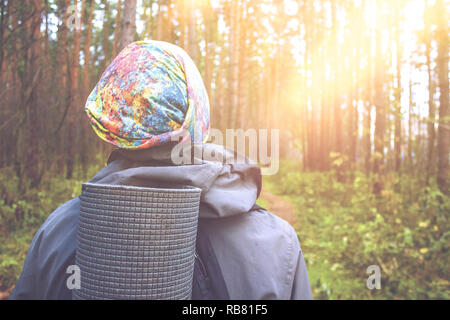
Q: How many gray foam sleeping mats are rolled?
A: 1